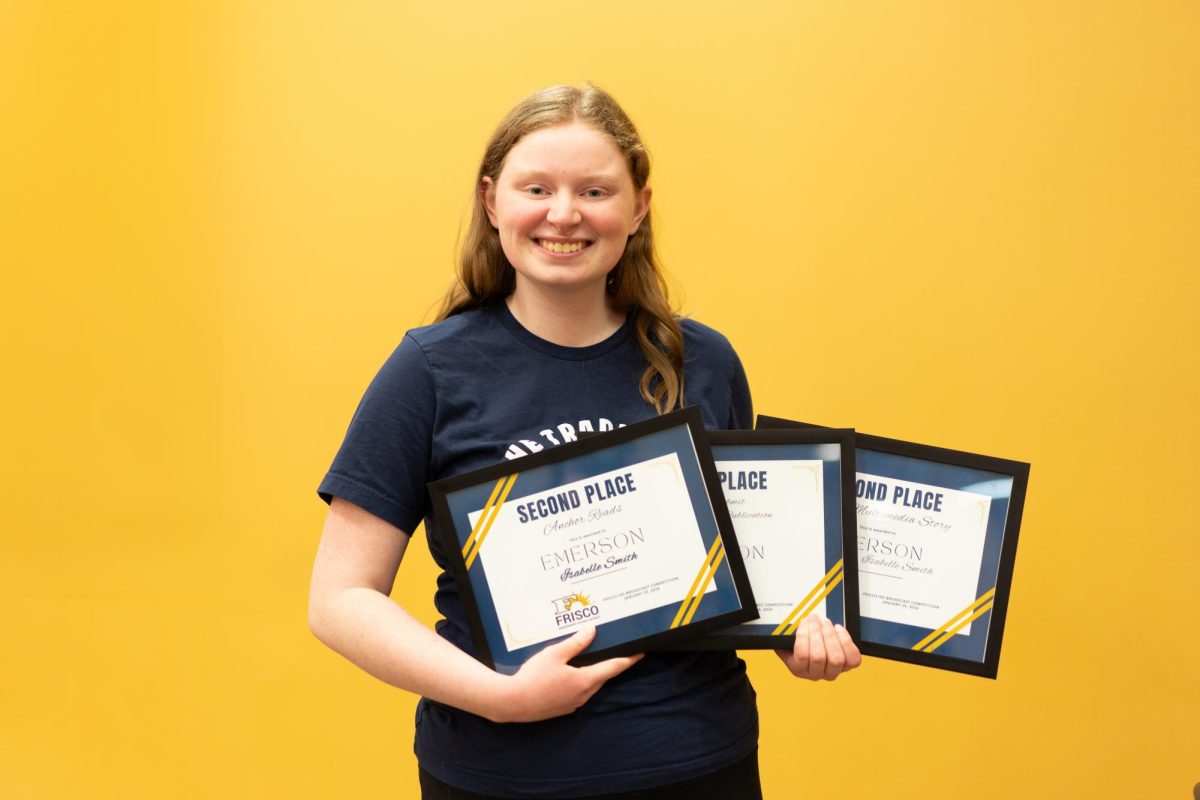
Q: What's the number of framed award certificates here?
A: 3